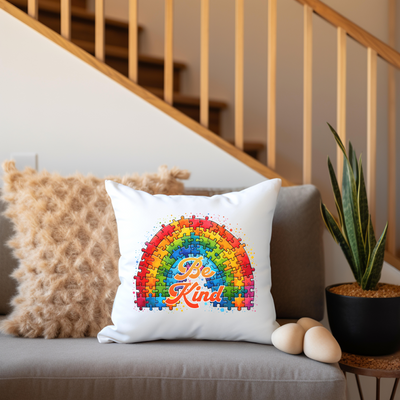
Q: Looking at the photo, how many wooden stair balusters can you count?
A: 11